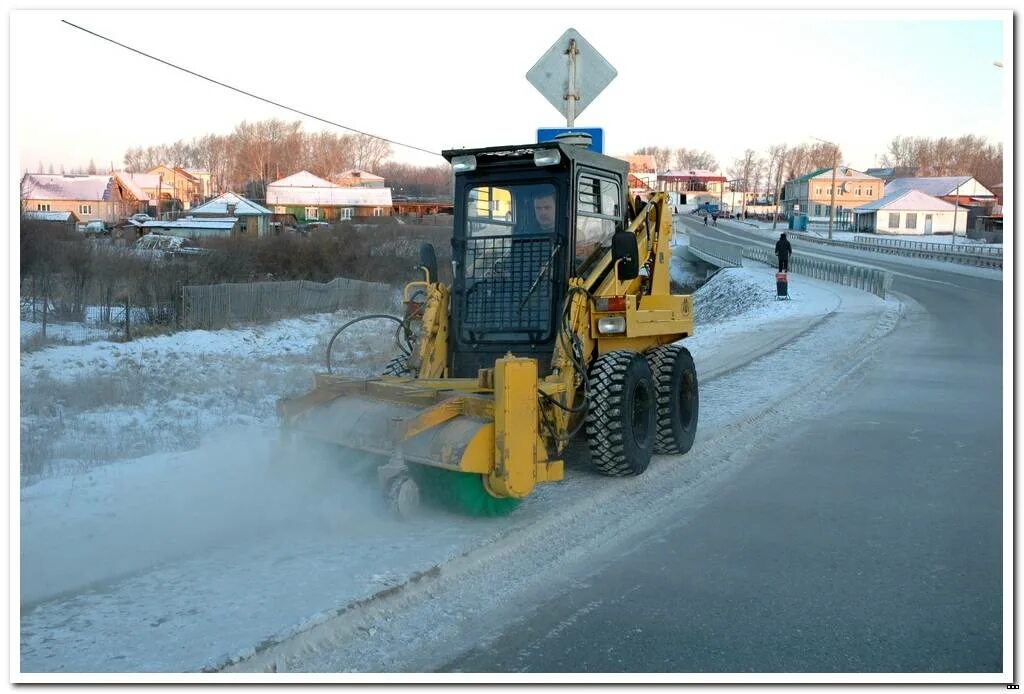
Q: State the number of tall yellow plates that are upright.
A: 1